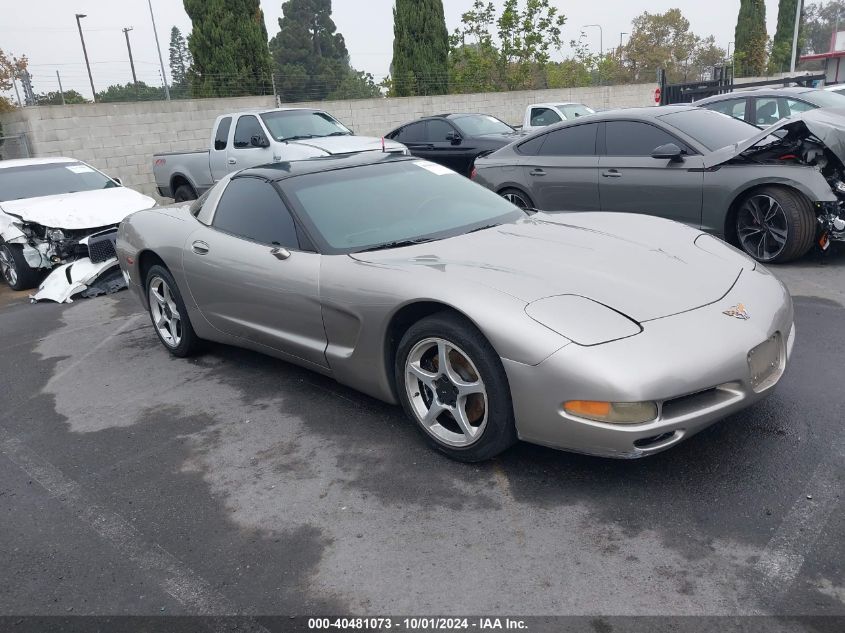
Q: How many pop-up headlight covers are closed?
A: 2